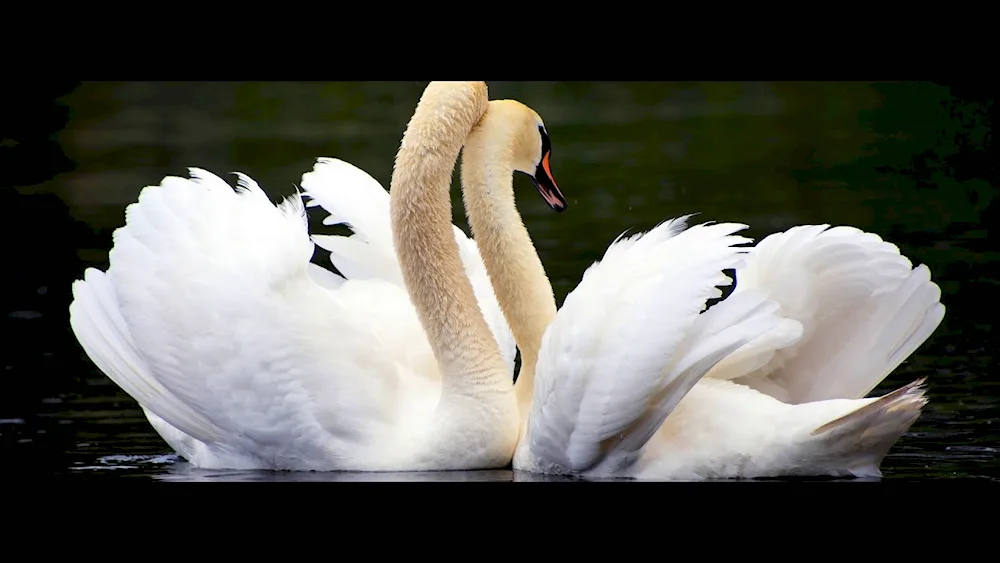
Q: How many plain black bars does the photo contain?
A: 2